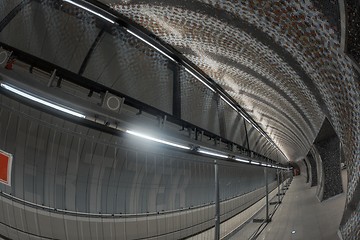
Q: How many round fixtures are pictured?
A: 2